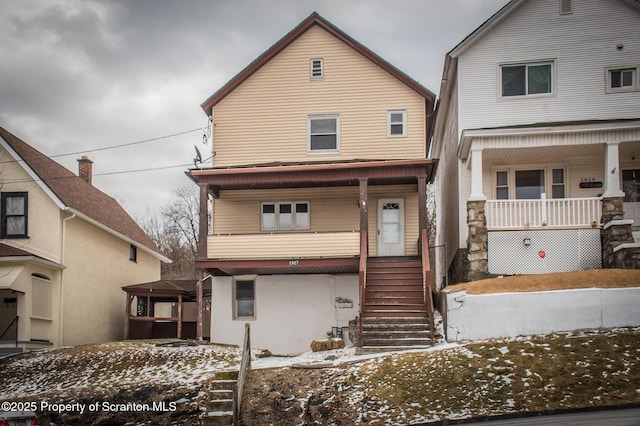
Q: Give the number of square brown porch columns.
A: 3